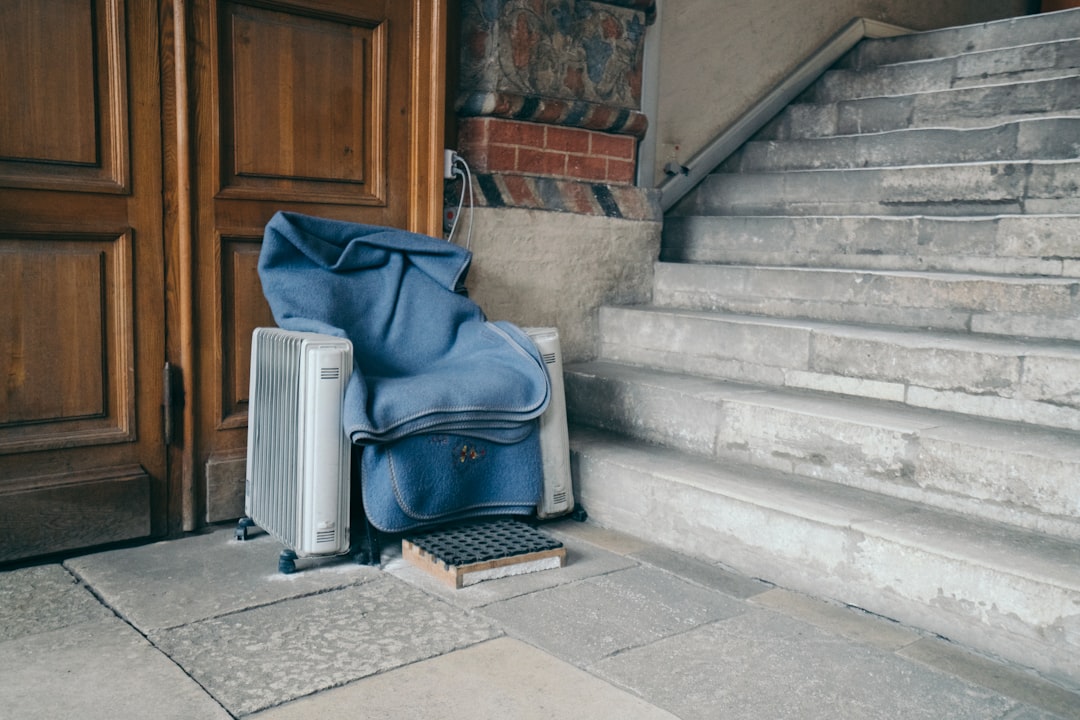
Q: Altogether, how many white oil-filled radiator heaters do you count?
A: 2